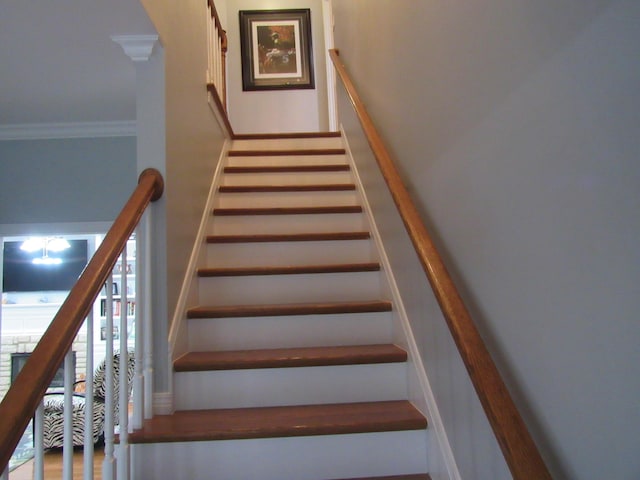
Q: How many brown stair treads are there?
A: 11